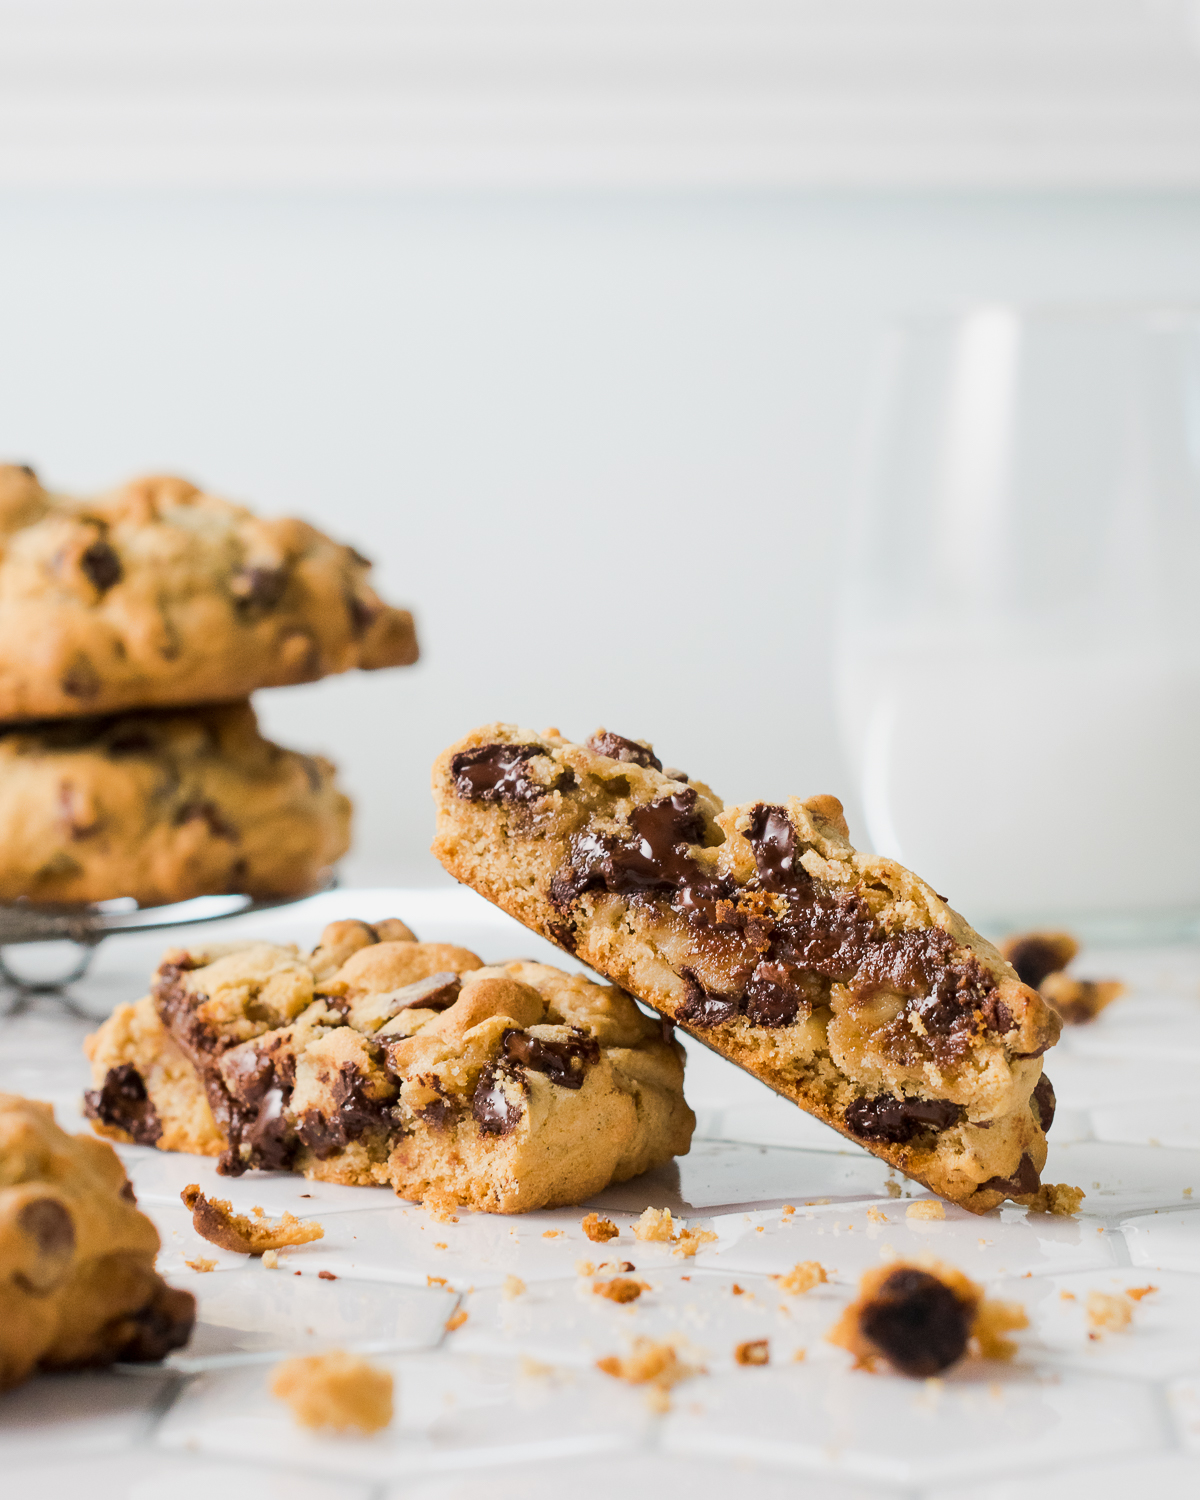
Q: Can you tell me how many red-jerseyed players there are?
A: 0